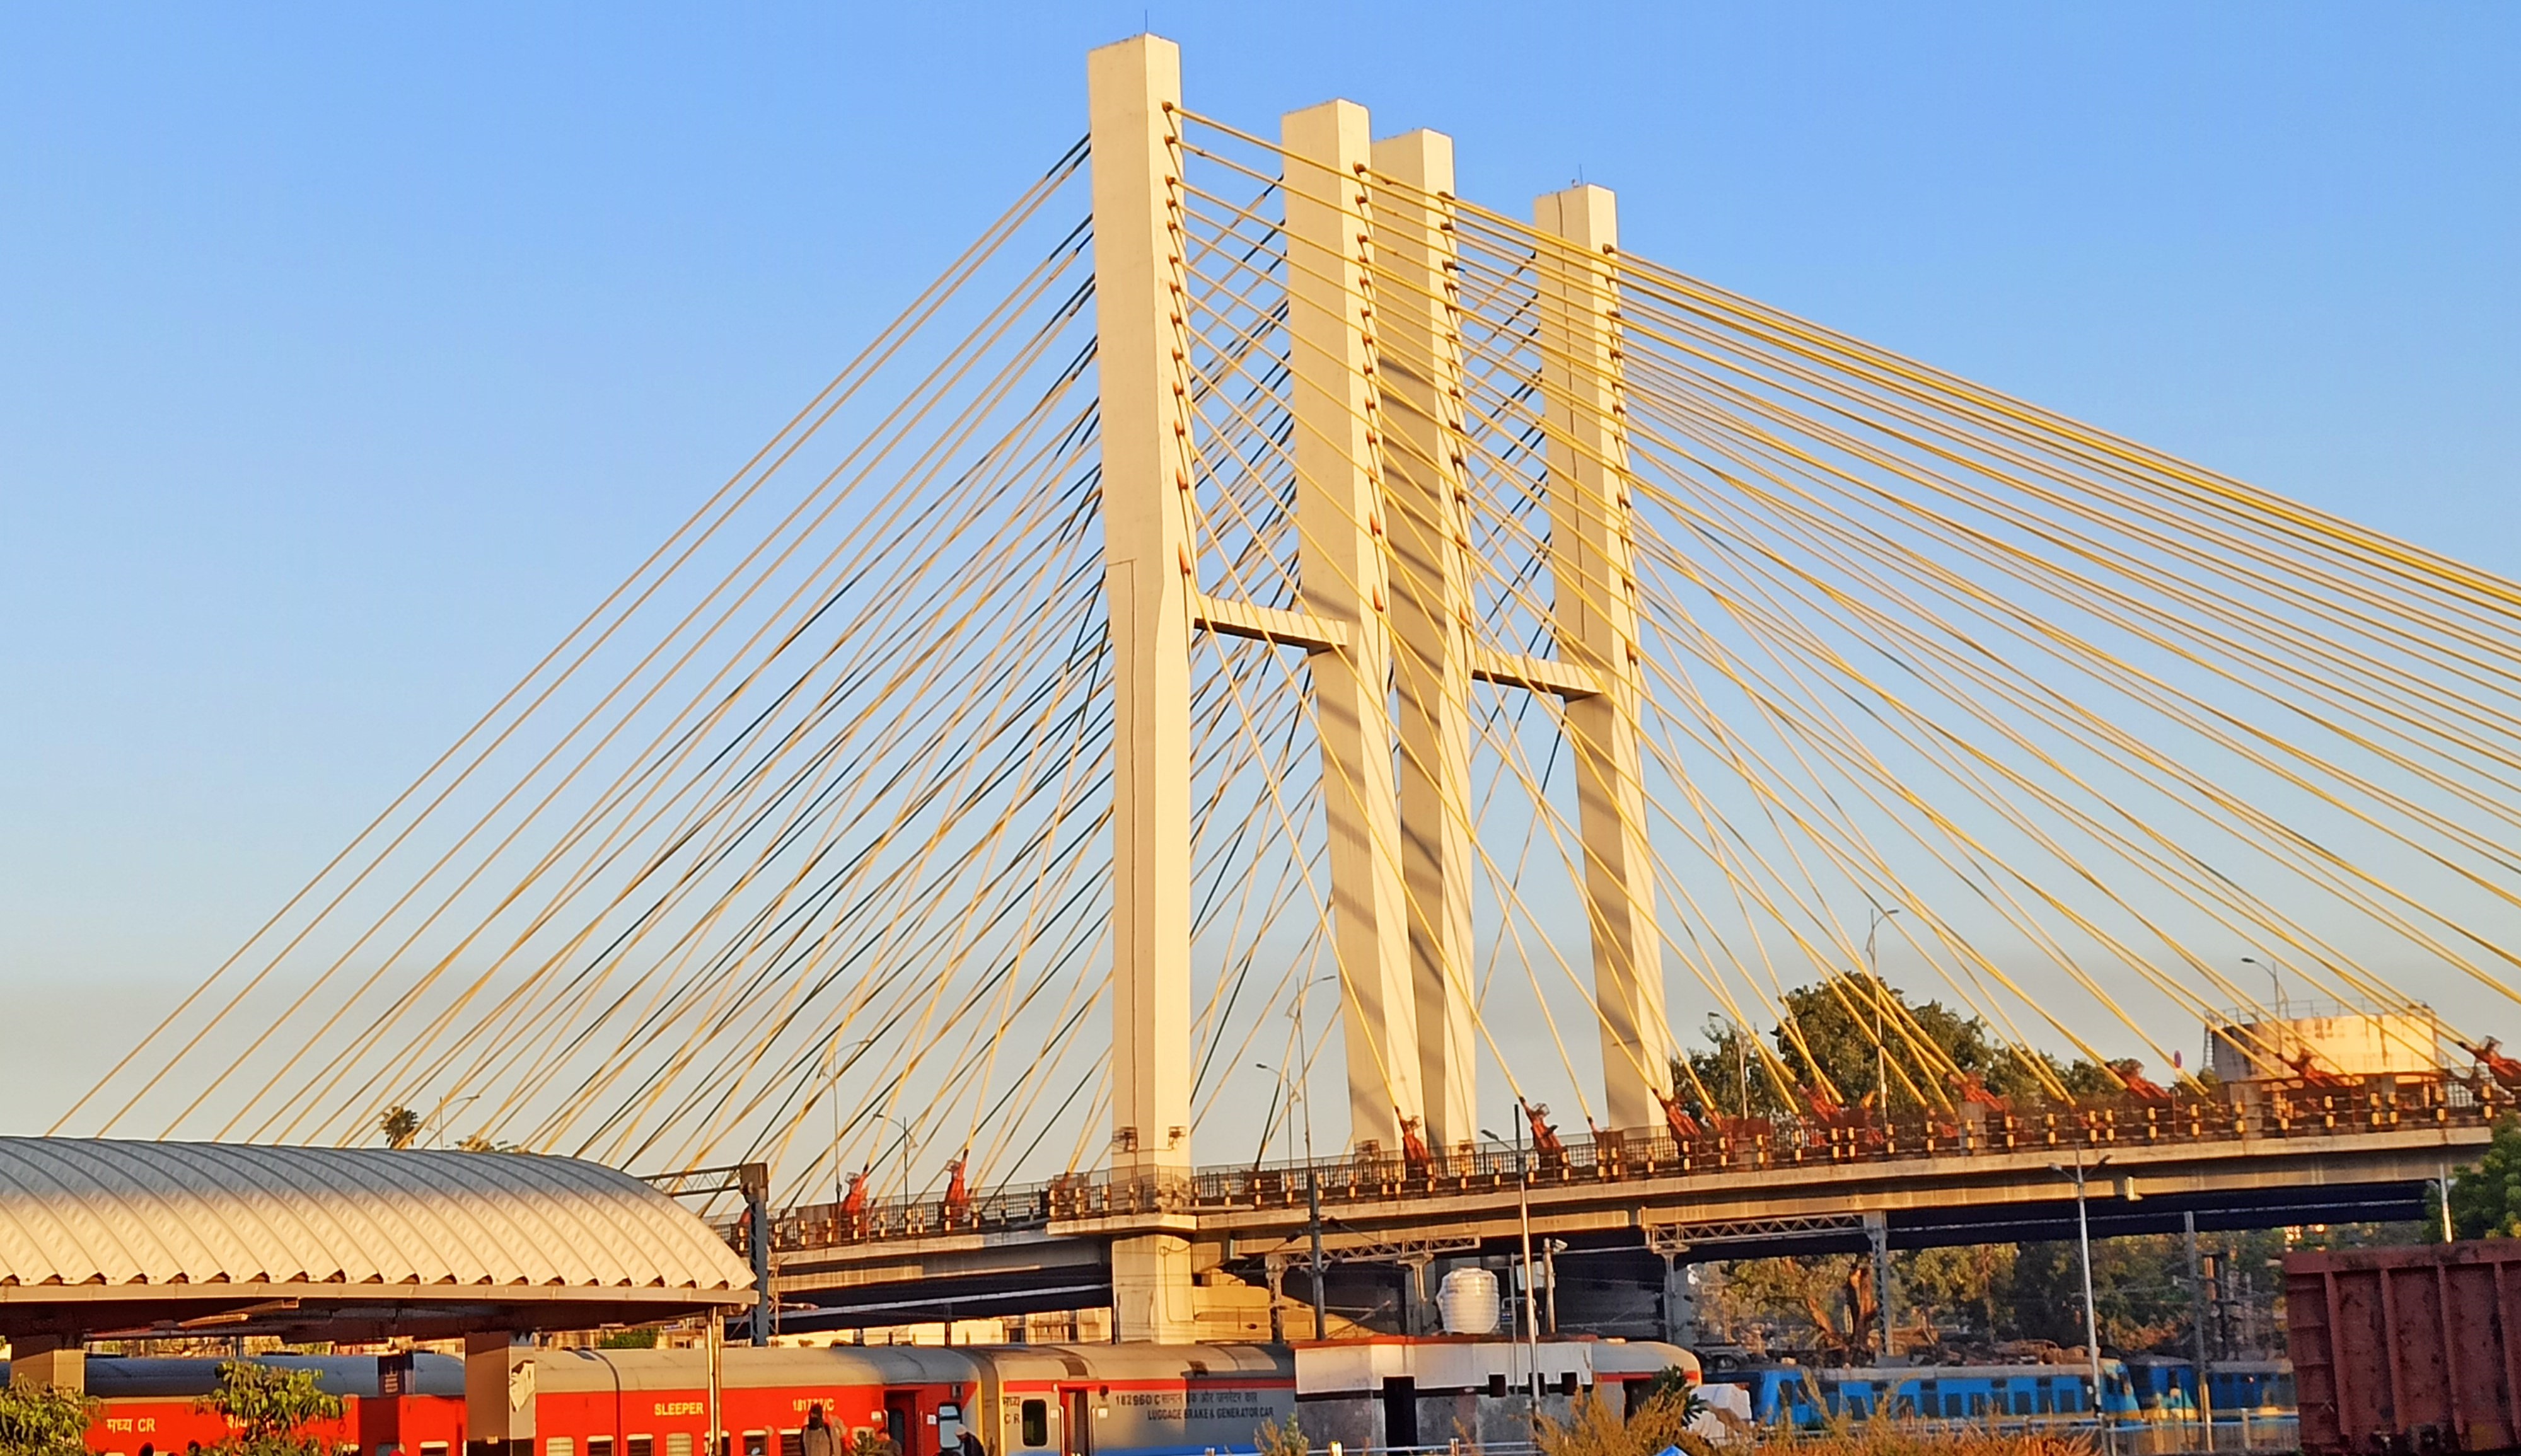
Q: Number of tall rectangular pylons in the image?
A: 4